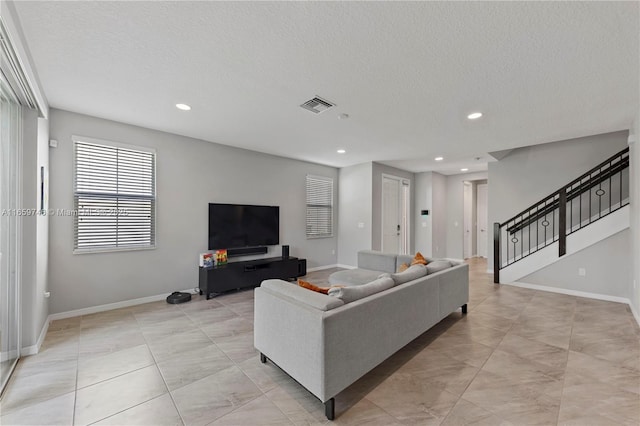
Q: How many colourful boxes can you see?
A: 2